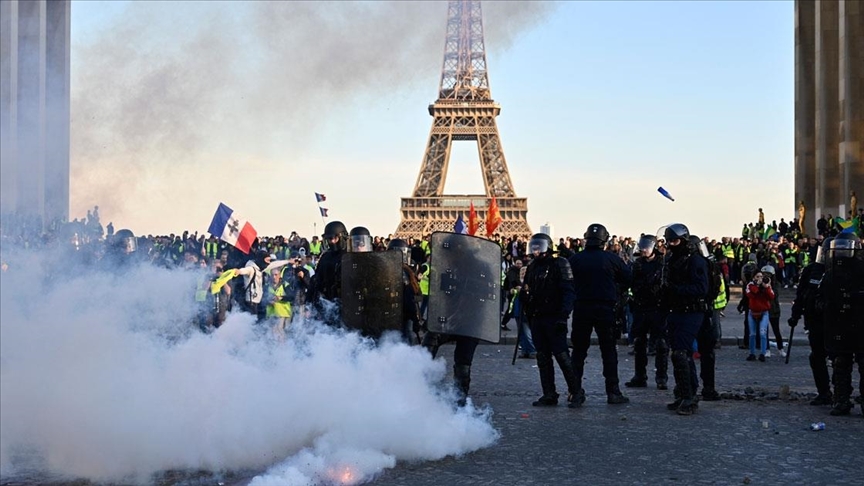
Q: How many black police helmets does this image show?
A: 11